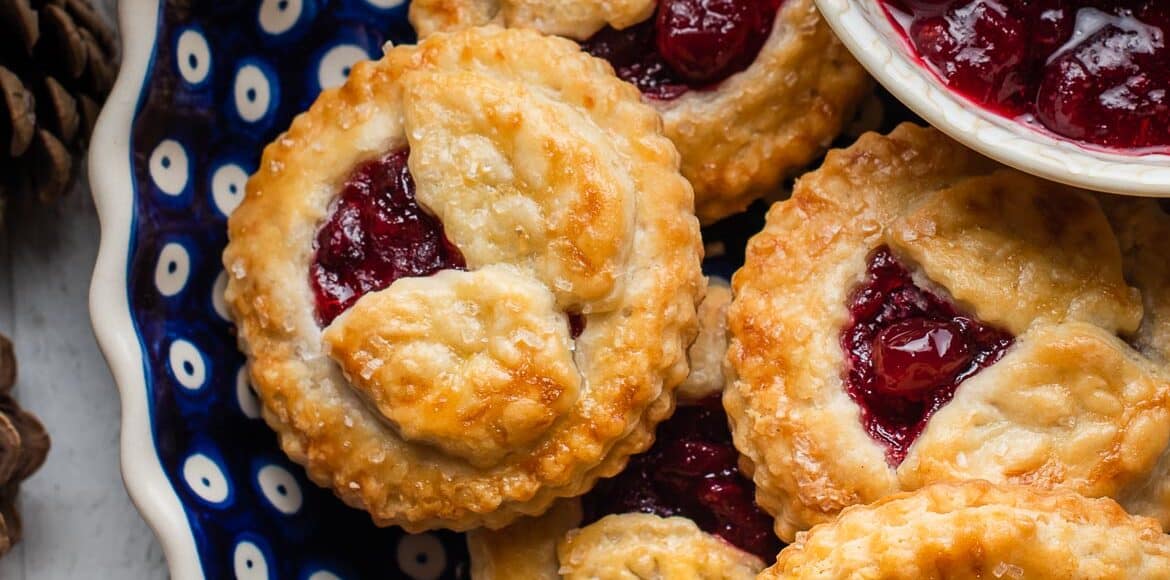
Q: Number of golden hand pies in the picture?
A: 5